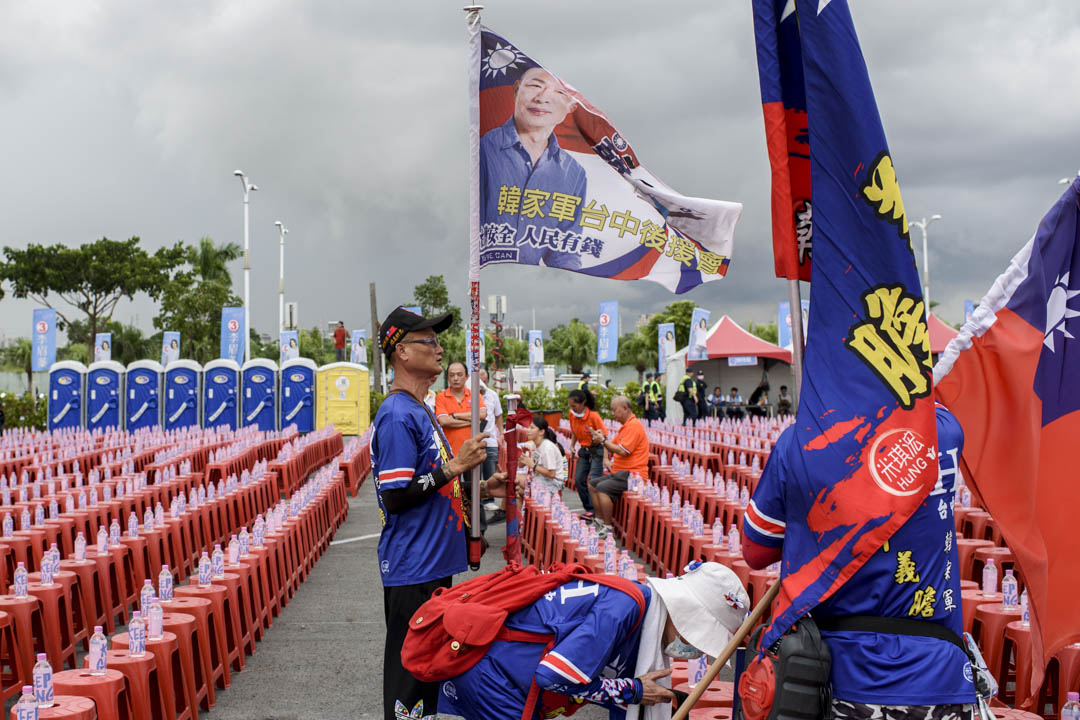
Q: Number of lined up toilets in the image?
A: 8